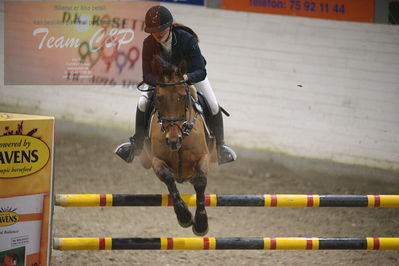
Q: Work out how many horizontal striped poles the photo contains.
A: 2